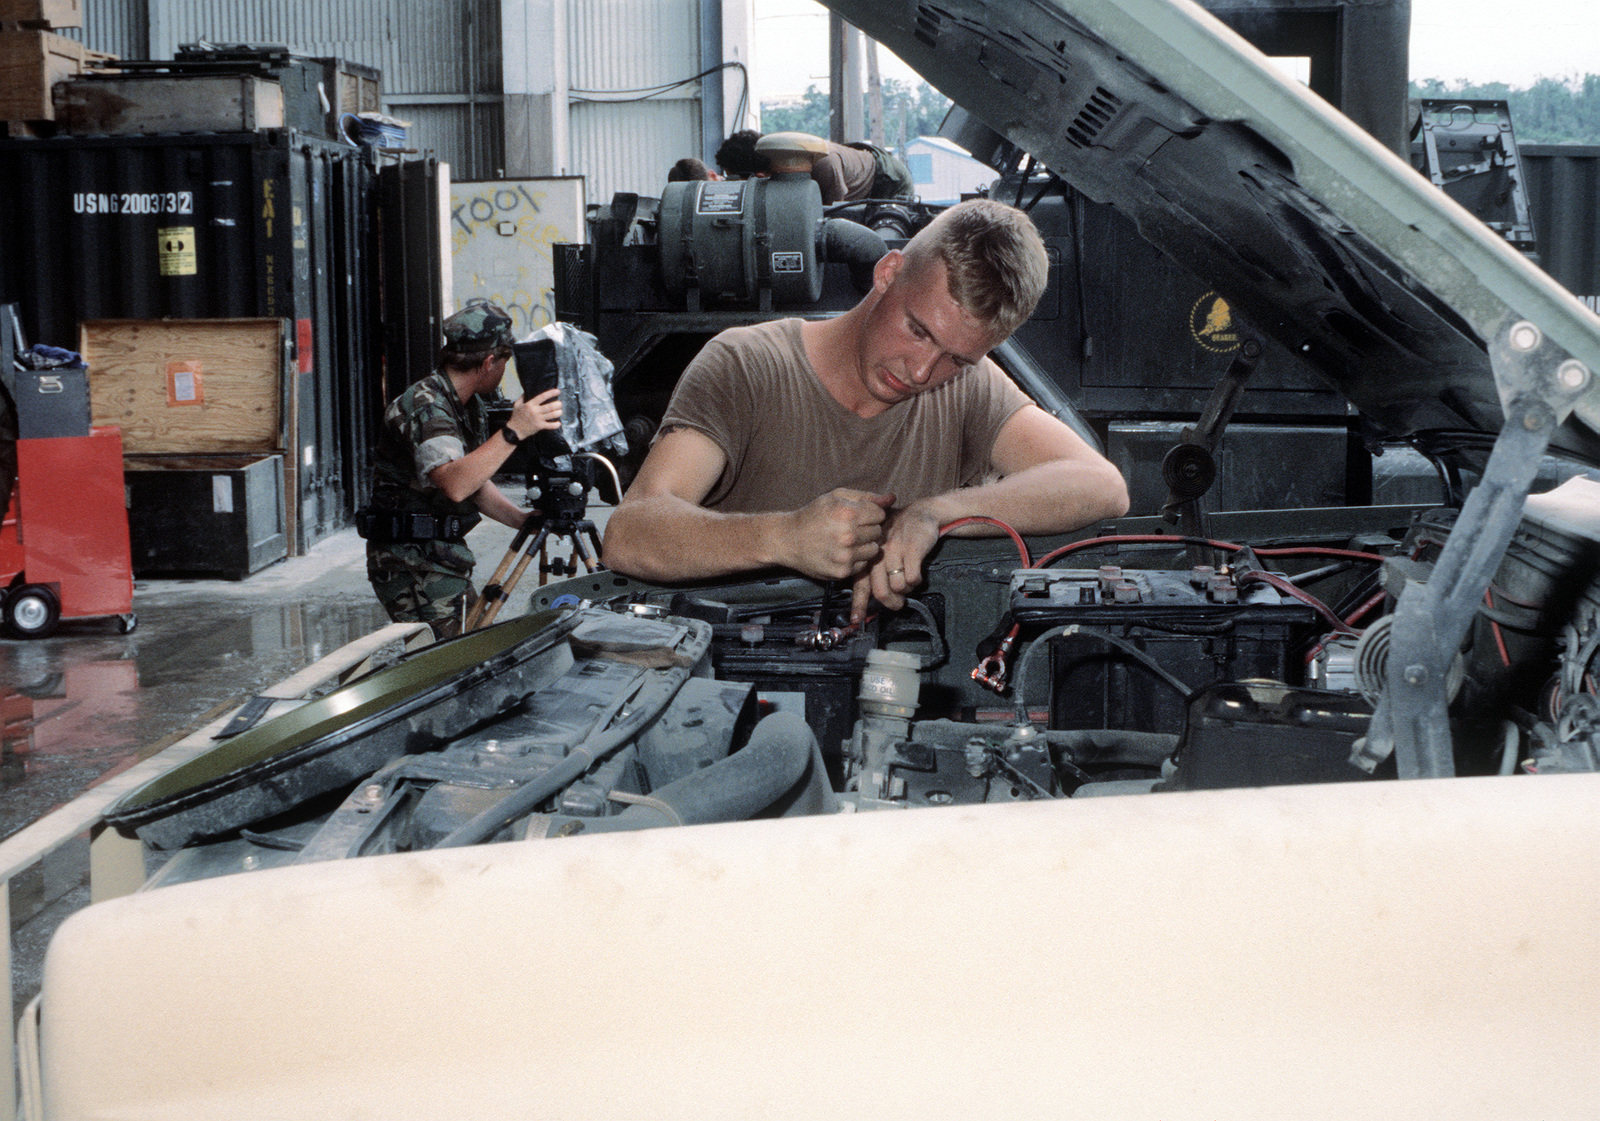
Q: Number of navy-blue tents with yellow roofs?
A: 0